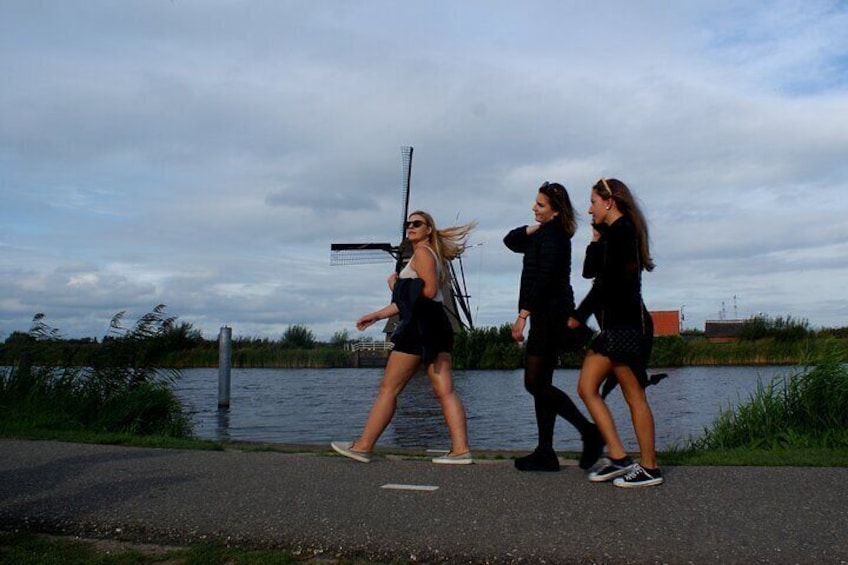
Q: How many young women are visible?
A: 3